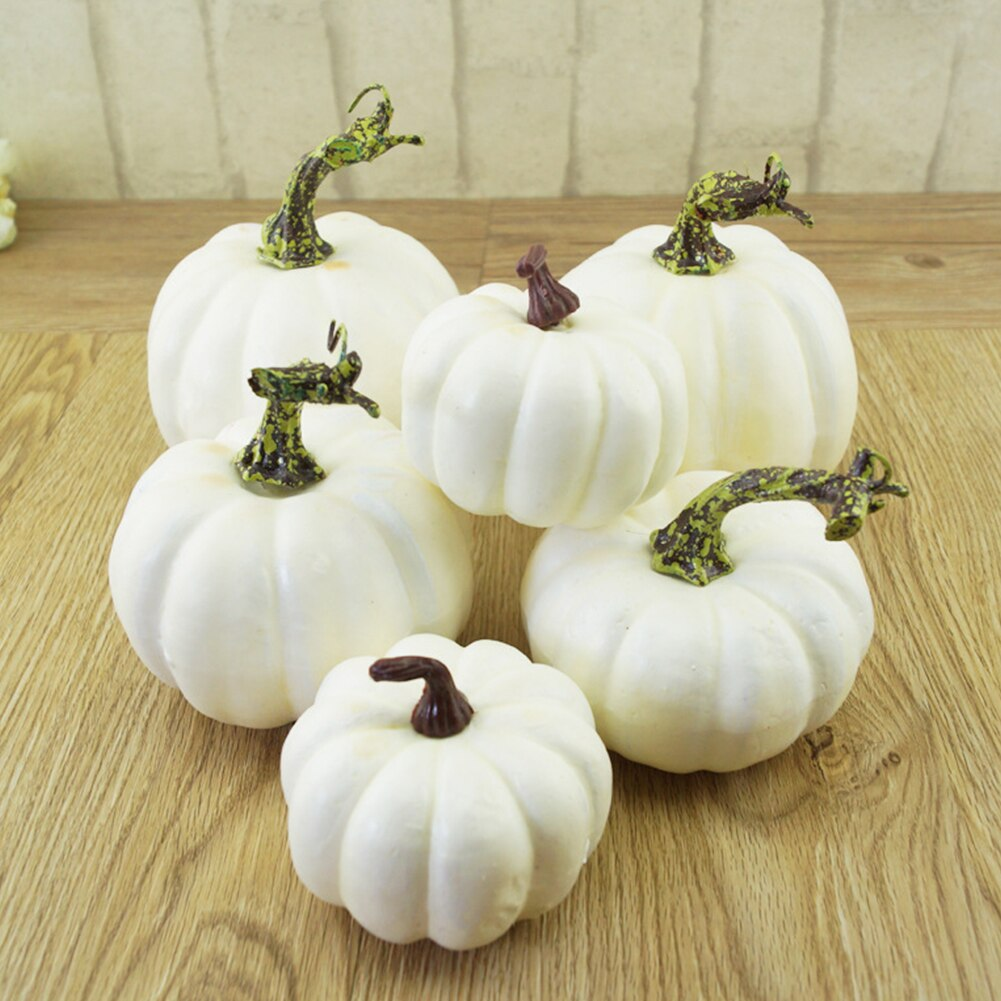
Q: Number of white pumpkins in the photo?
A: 6